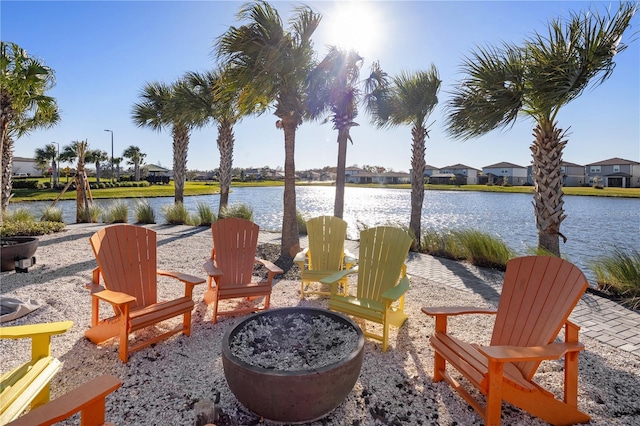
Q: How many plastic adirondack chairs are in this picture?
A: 7